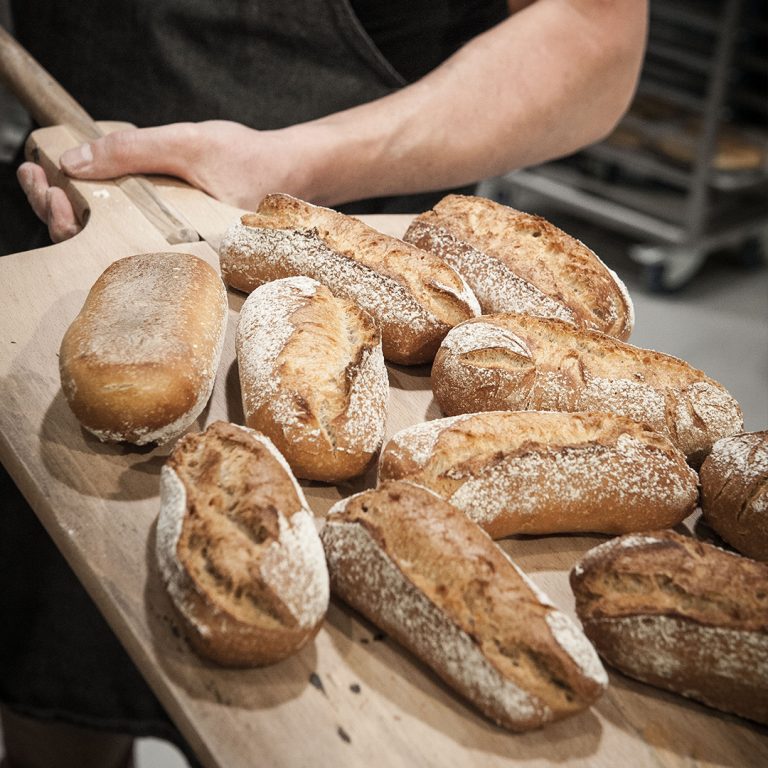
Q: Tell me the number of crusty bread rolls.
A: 10